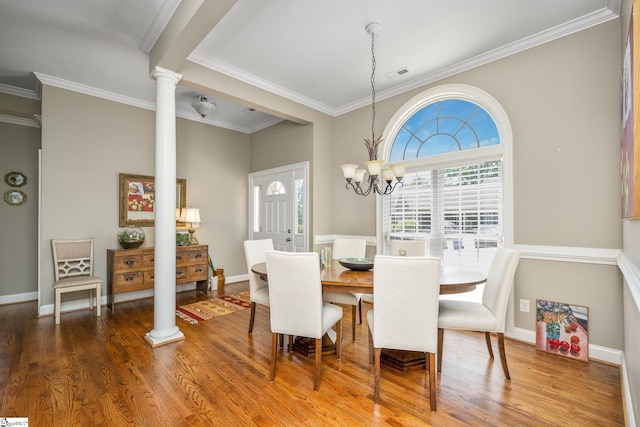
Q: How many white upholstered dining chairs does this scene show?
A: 6